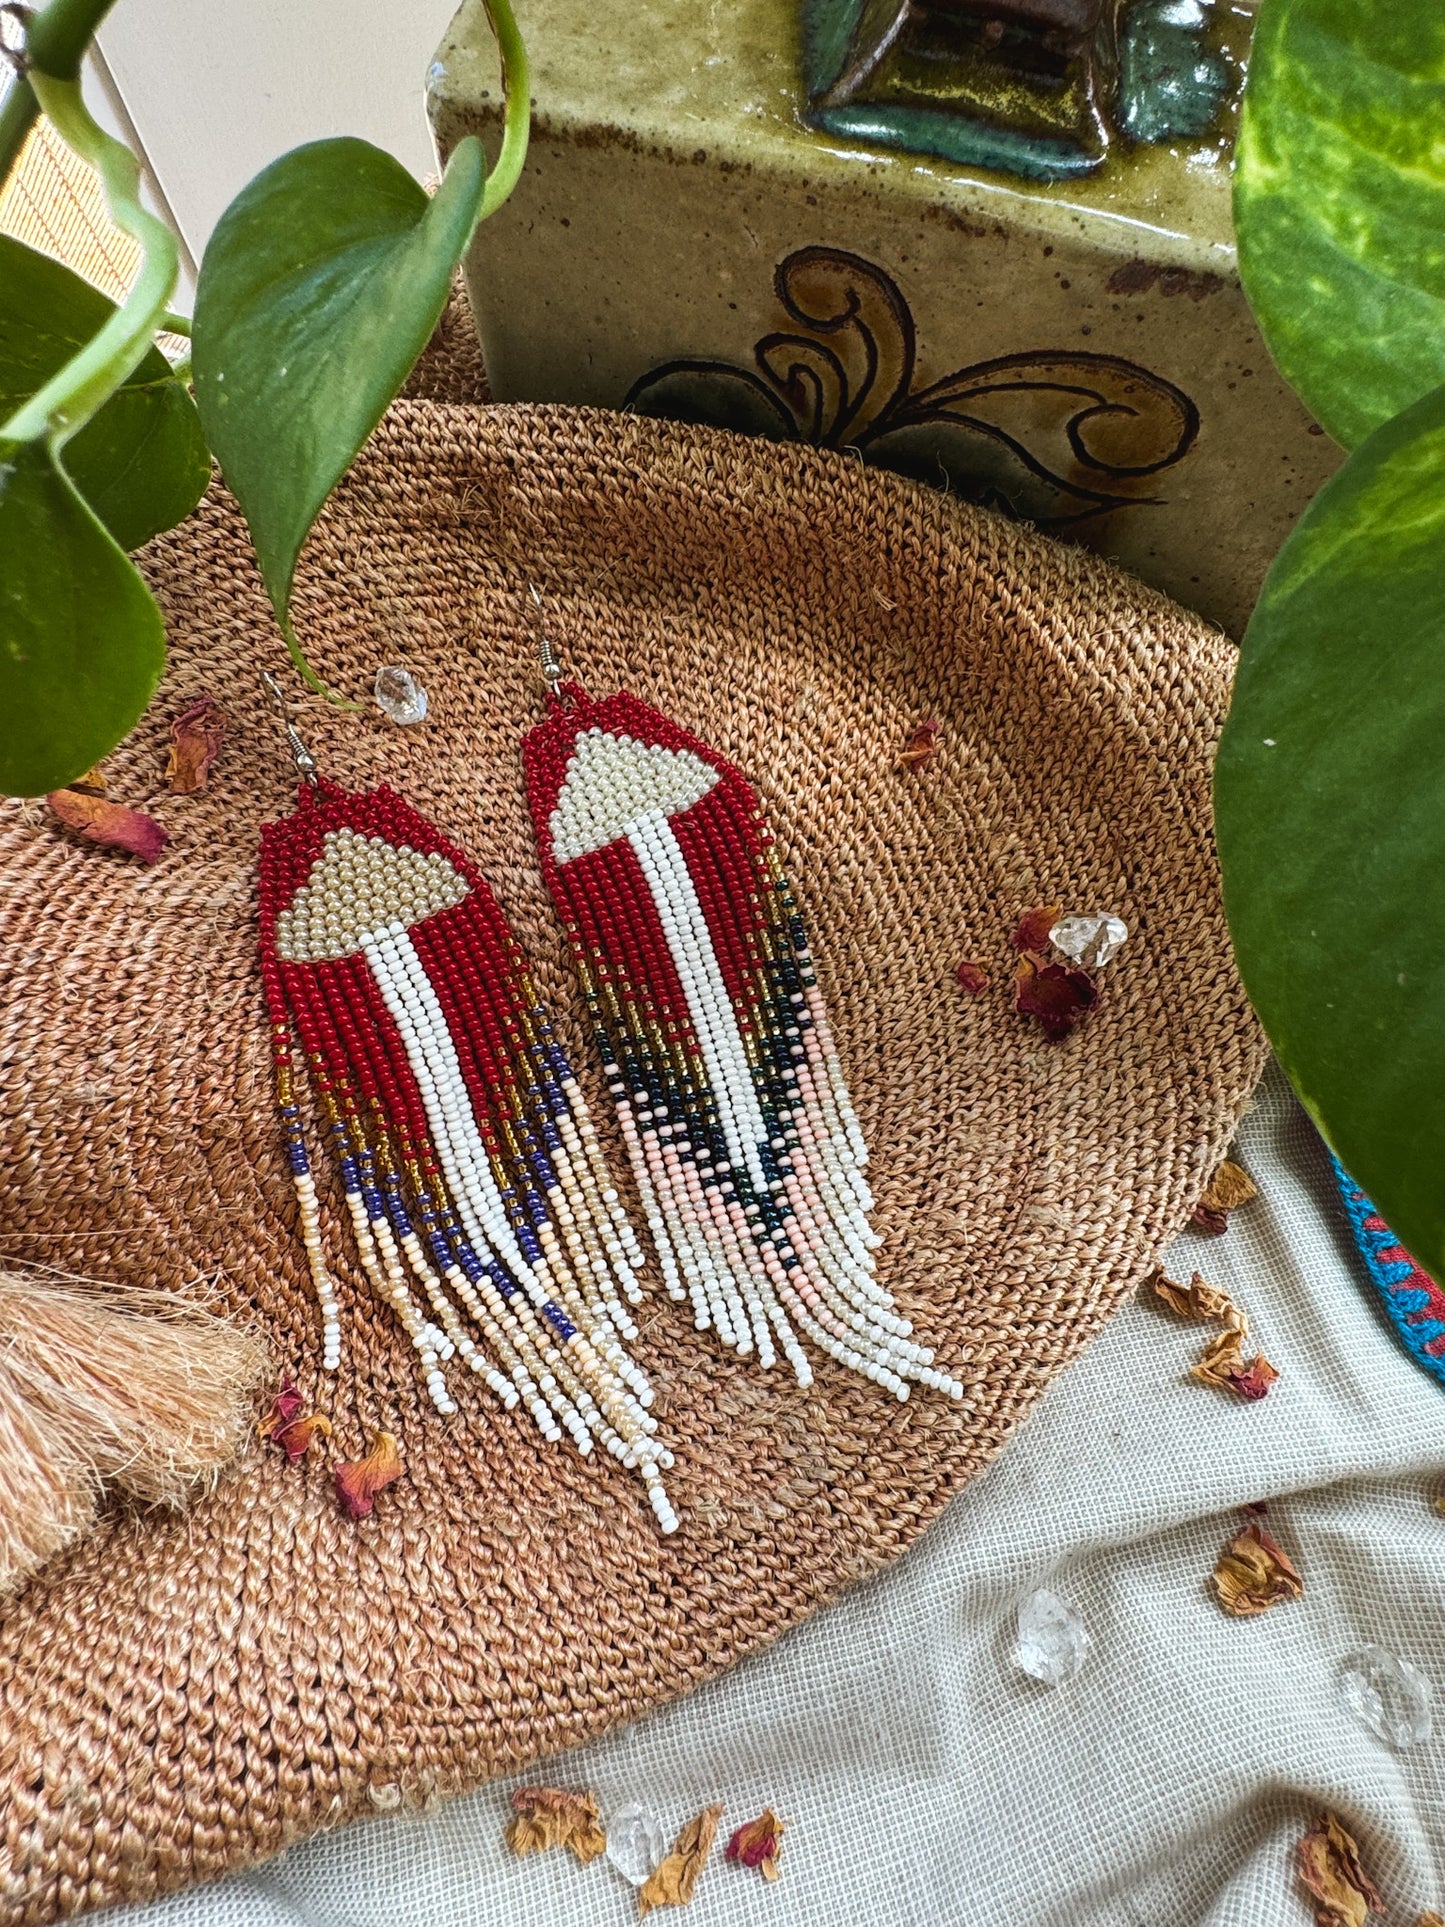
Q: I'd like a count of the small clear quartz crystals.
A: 5